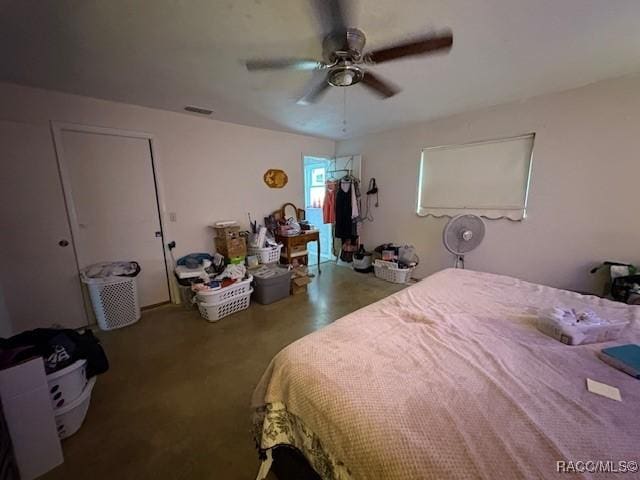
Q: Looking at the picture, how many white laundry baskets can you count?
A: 7